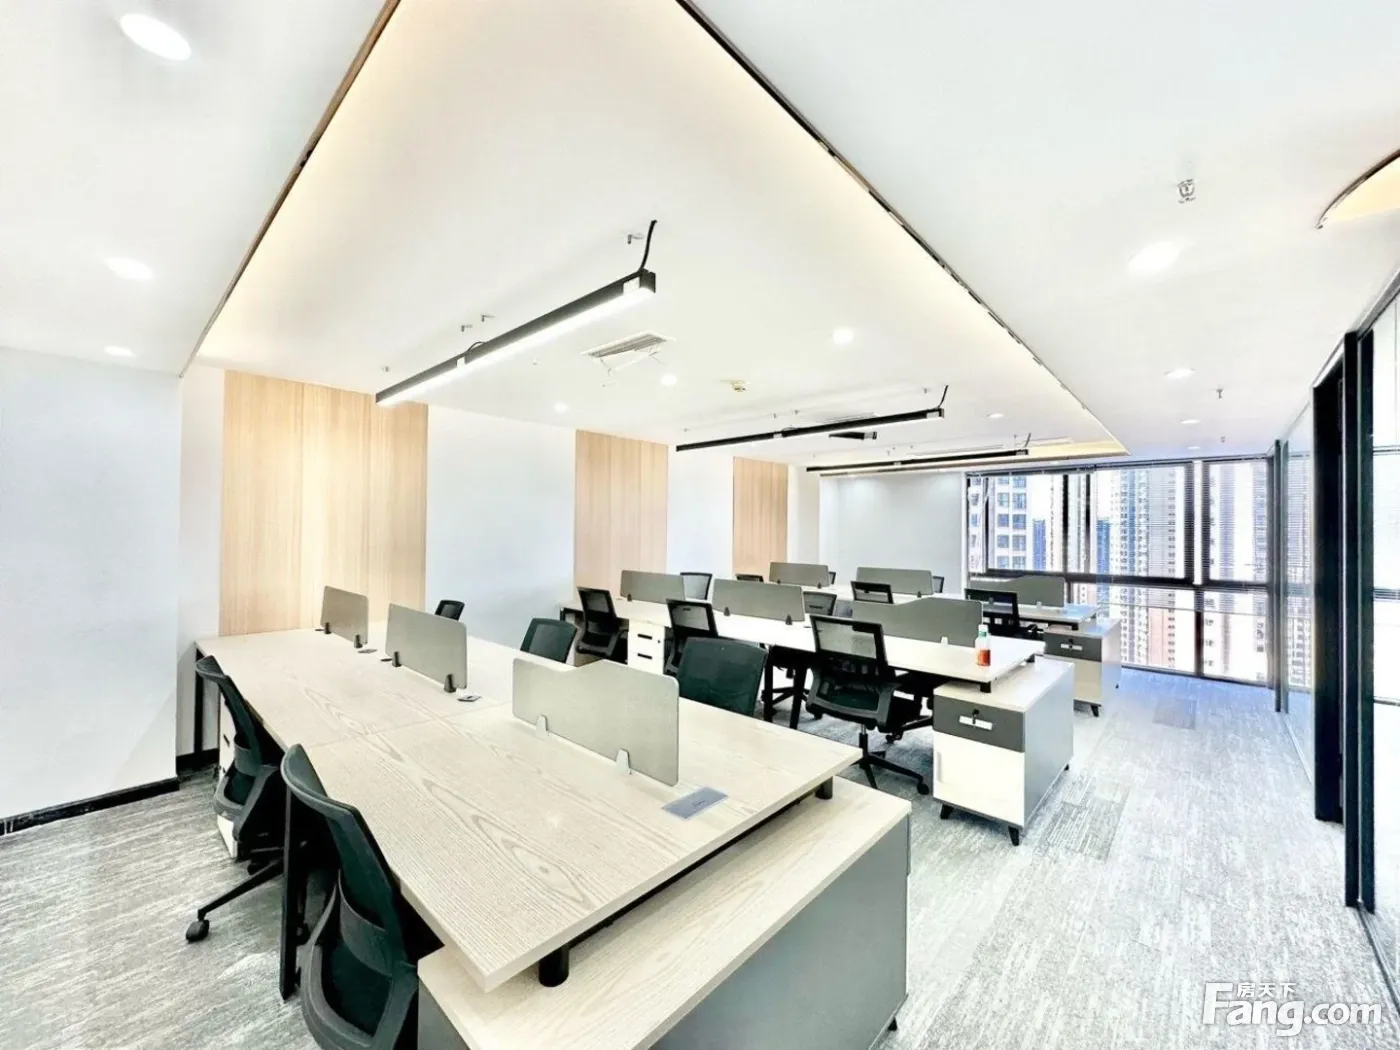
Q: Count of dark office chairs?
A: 15